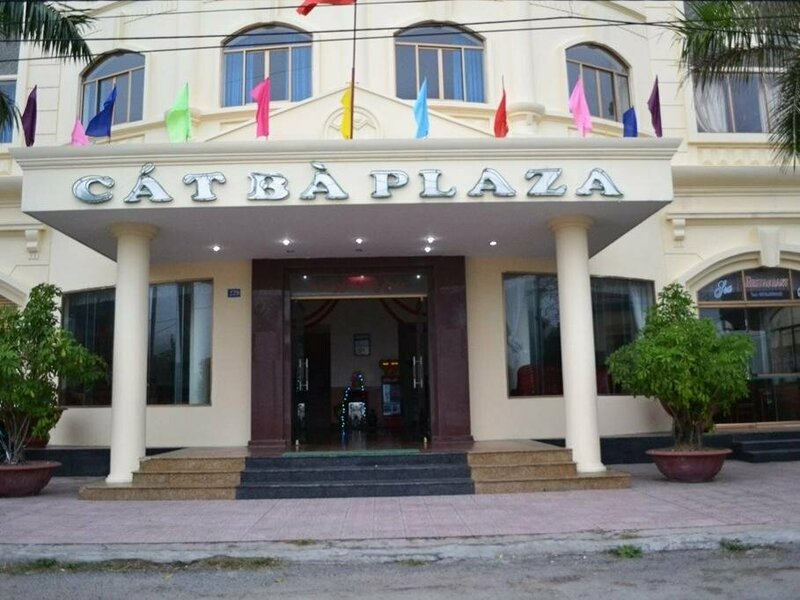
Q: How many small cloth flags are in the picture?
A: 11